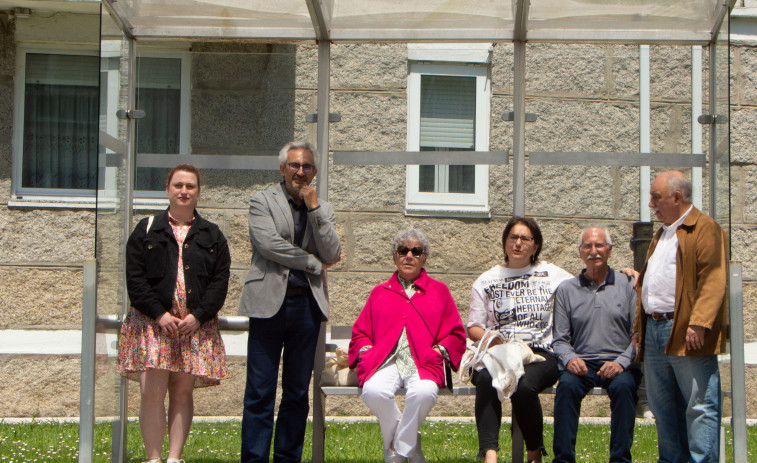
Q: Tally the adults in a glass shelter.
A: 6